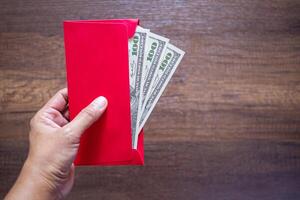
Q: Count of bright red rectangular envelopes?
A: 1